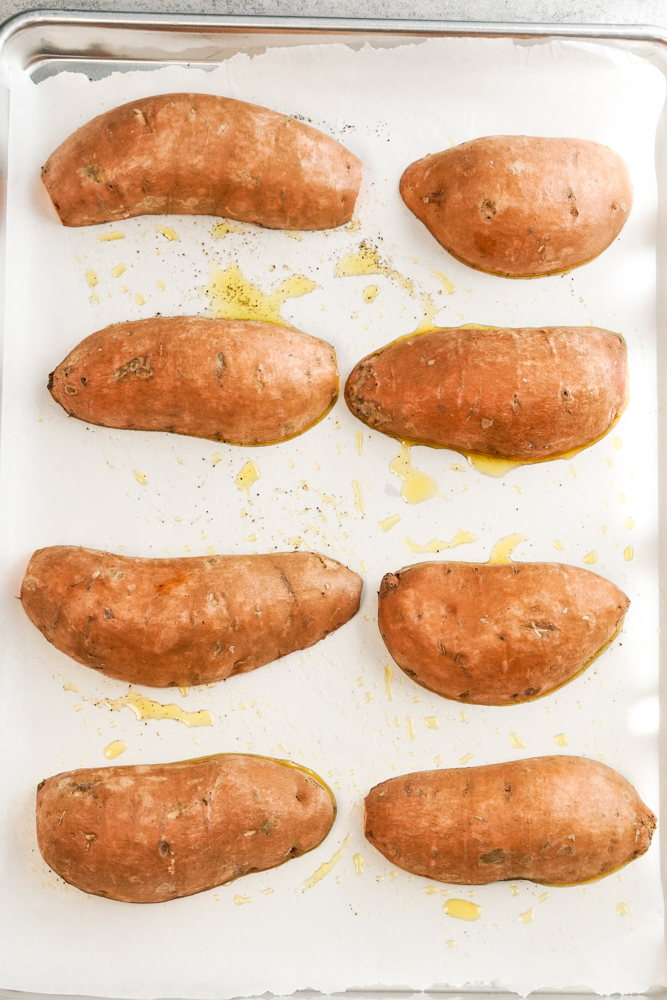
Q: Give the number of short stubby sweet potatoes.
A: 2